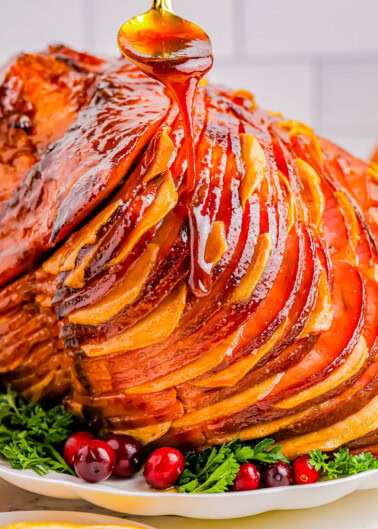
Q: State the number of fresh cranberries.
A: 7